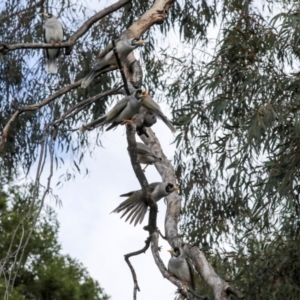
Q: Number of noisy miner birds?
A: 7